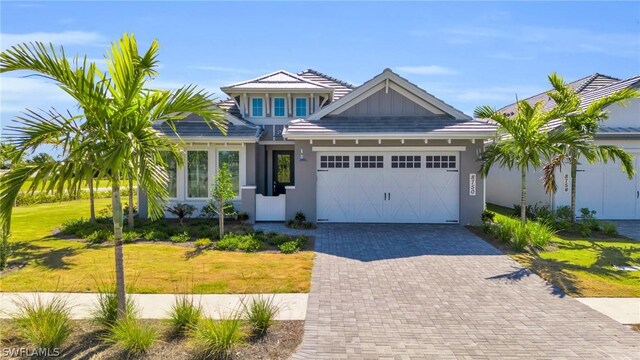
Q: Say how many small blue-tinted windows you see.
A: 3